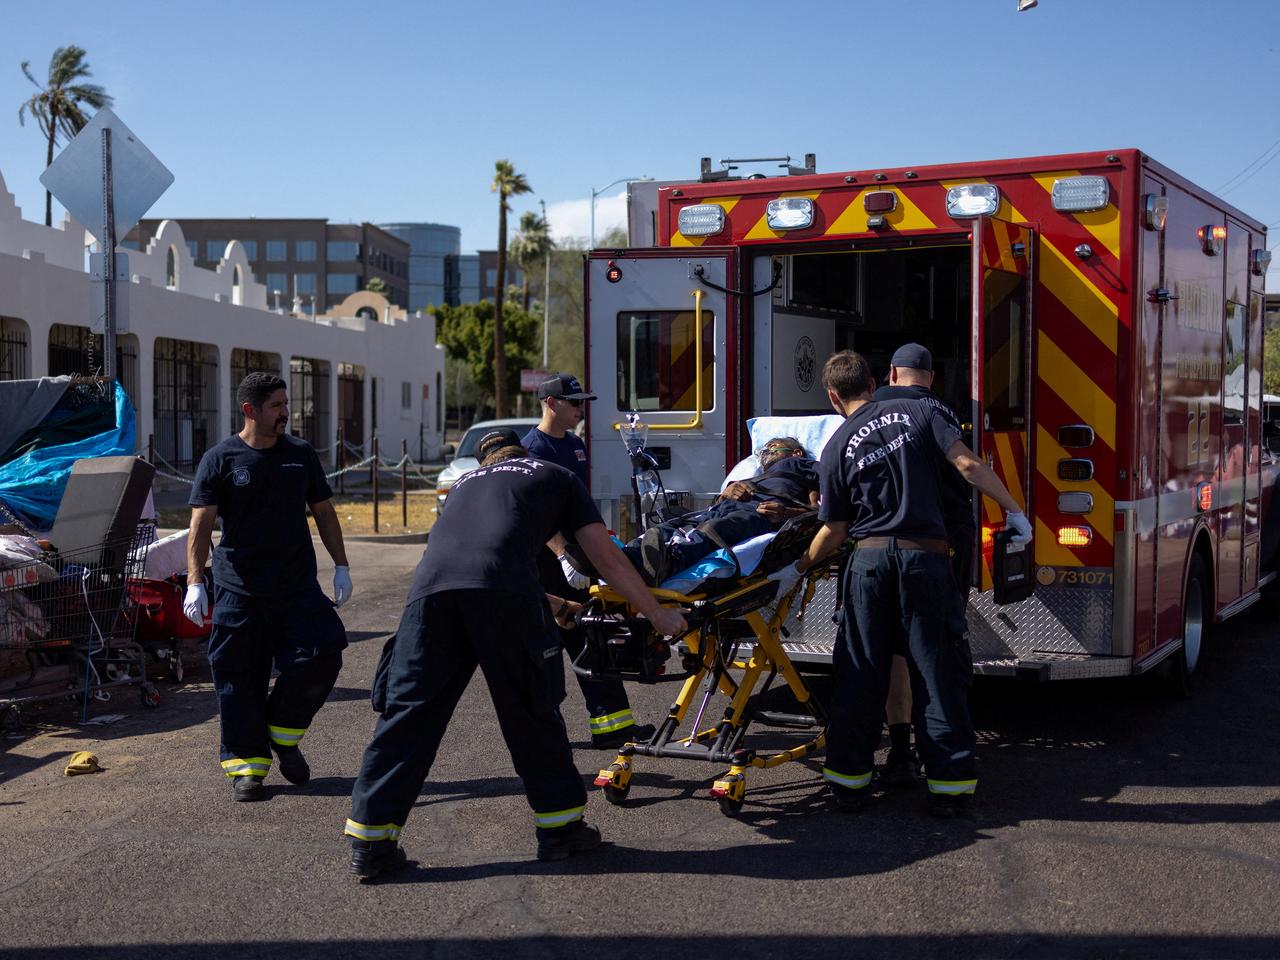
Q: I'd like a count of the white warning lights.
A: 4